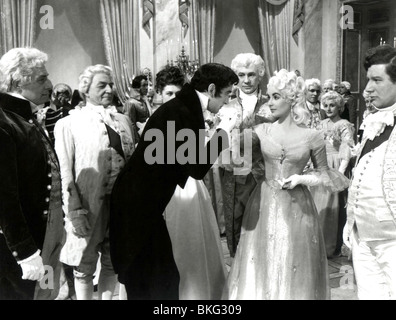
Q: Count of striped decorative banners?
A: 3